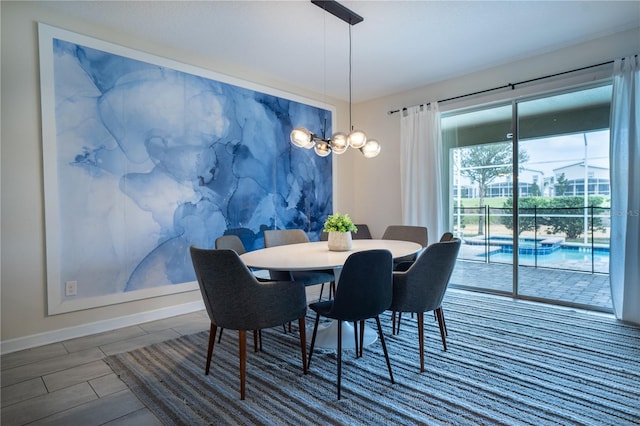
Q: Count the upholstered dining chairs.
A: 8